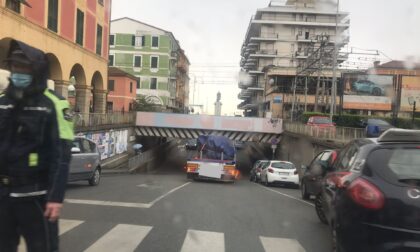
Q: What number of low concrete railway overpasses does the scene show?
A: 1